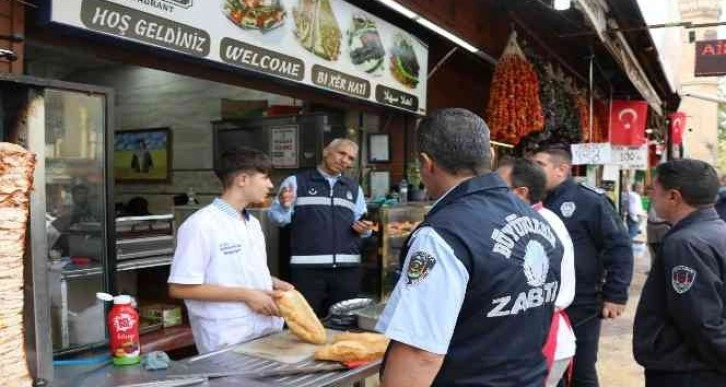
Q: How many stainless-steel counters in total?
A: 1